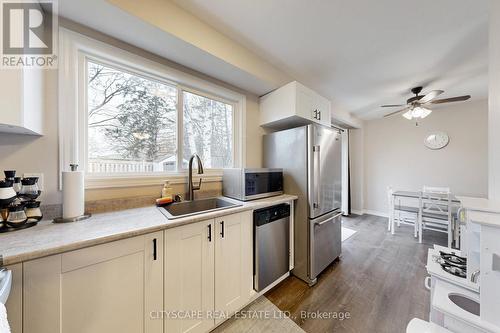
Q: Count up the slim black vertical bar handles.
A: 5